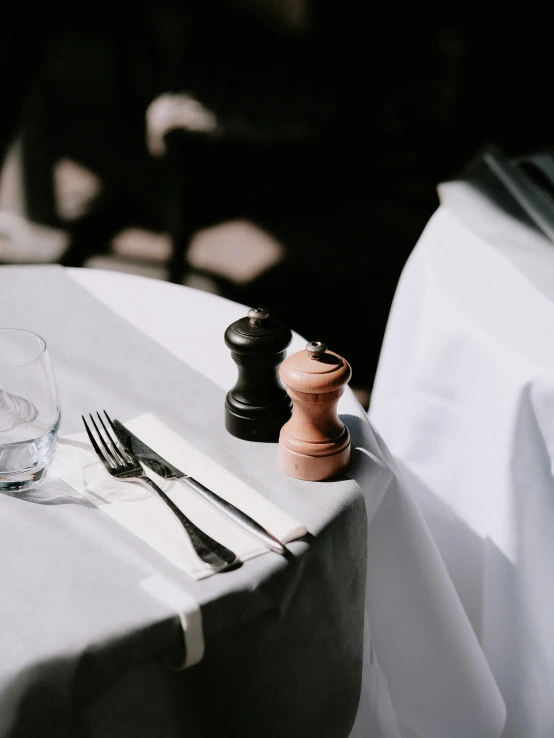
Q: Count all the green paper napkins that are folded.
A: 0